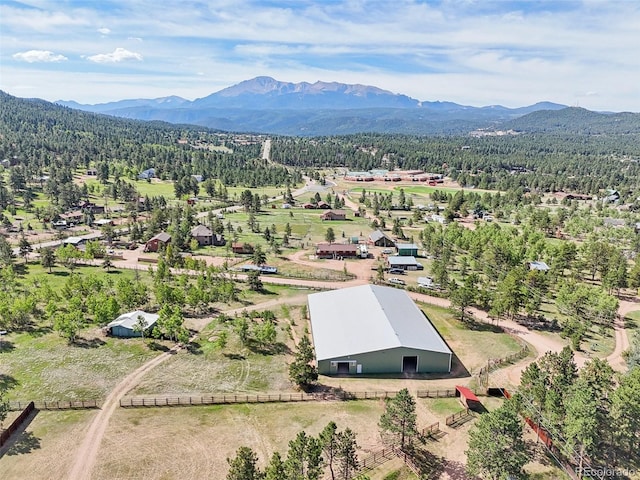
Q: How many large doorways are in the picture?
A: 2